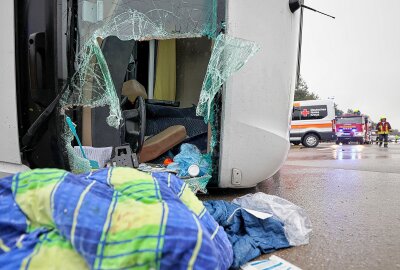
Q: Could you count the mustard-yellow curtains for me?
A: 1